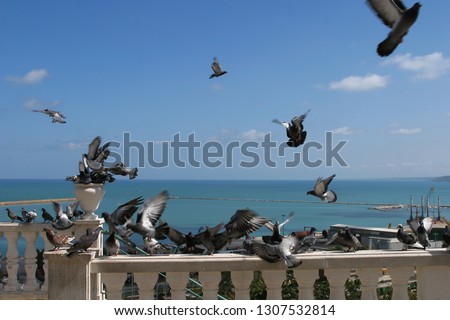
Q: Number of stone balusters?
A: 13